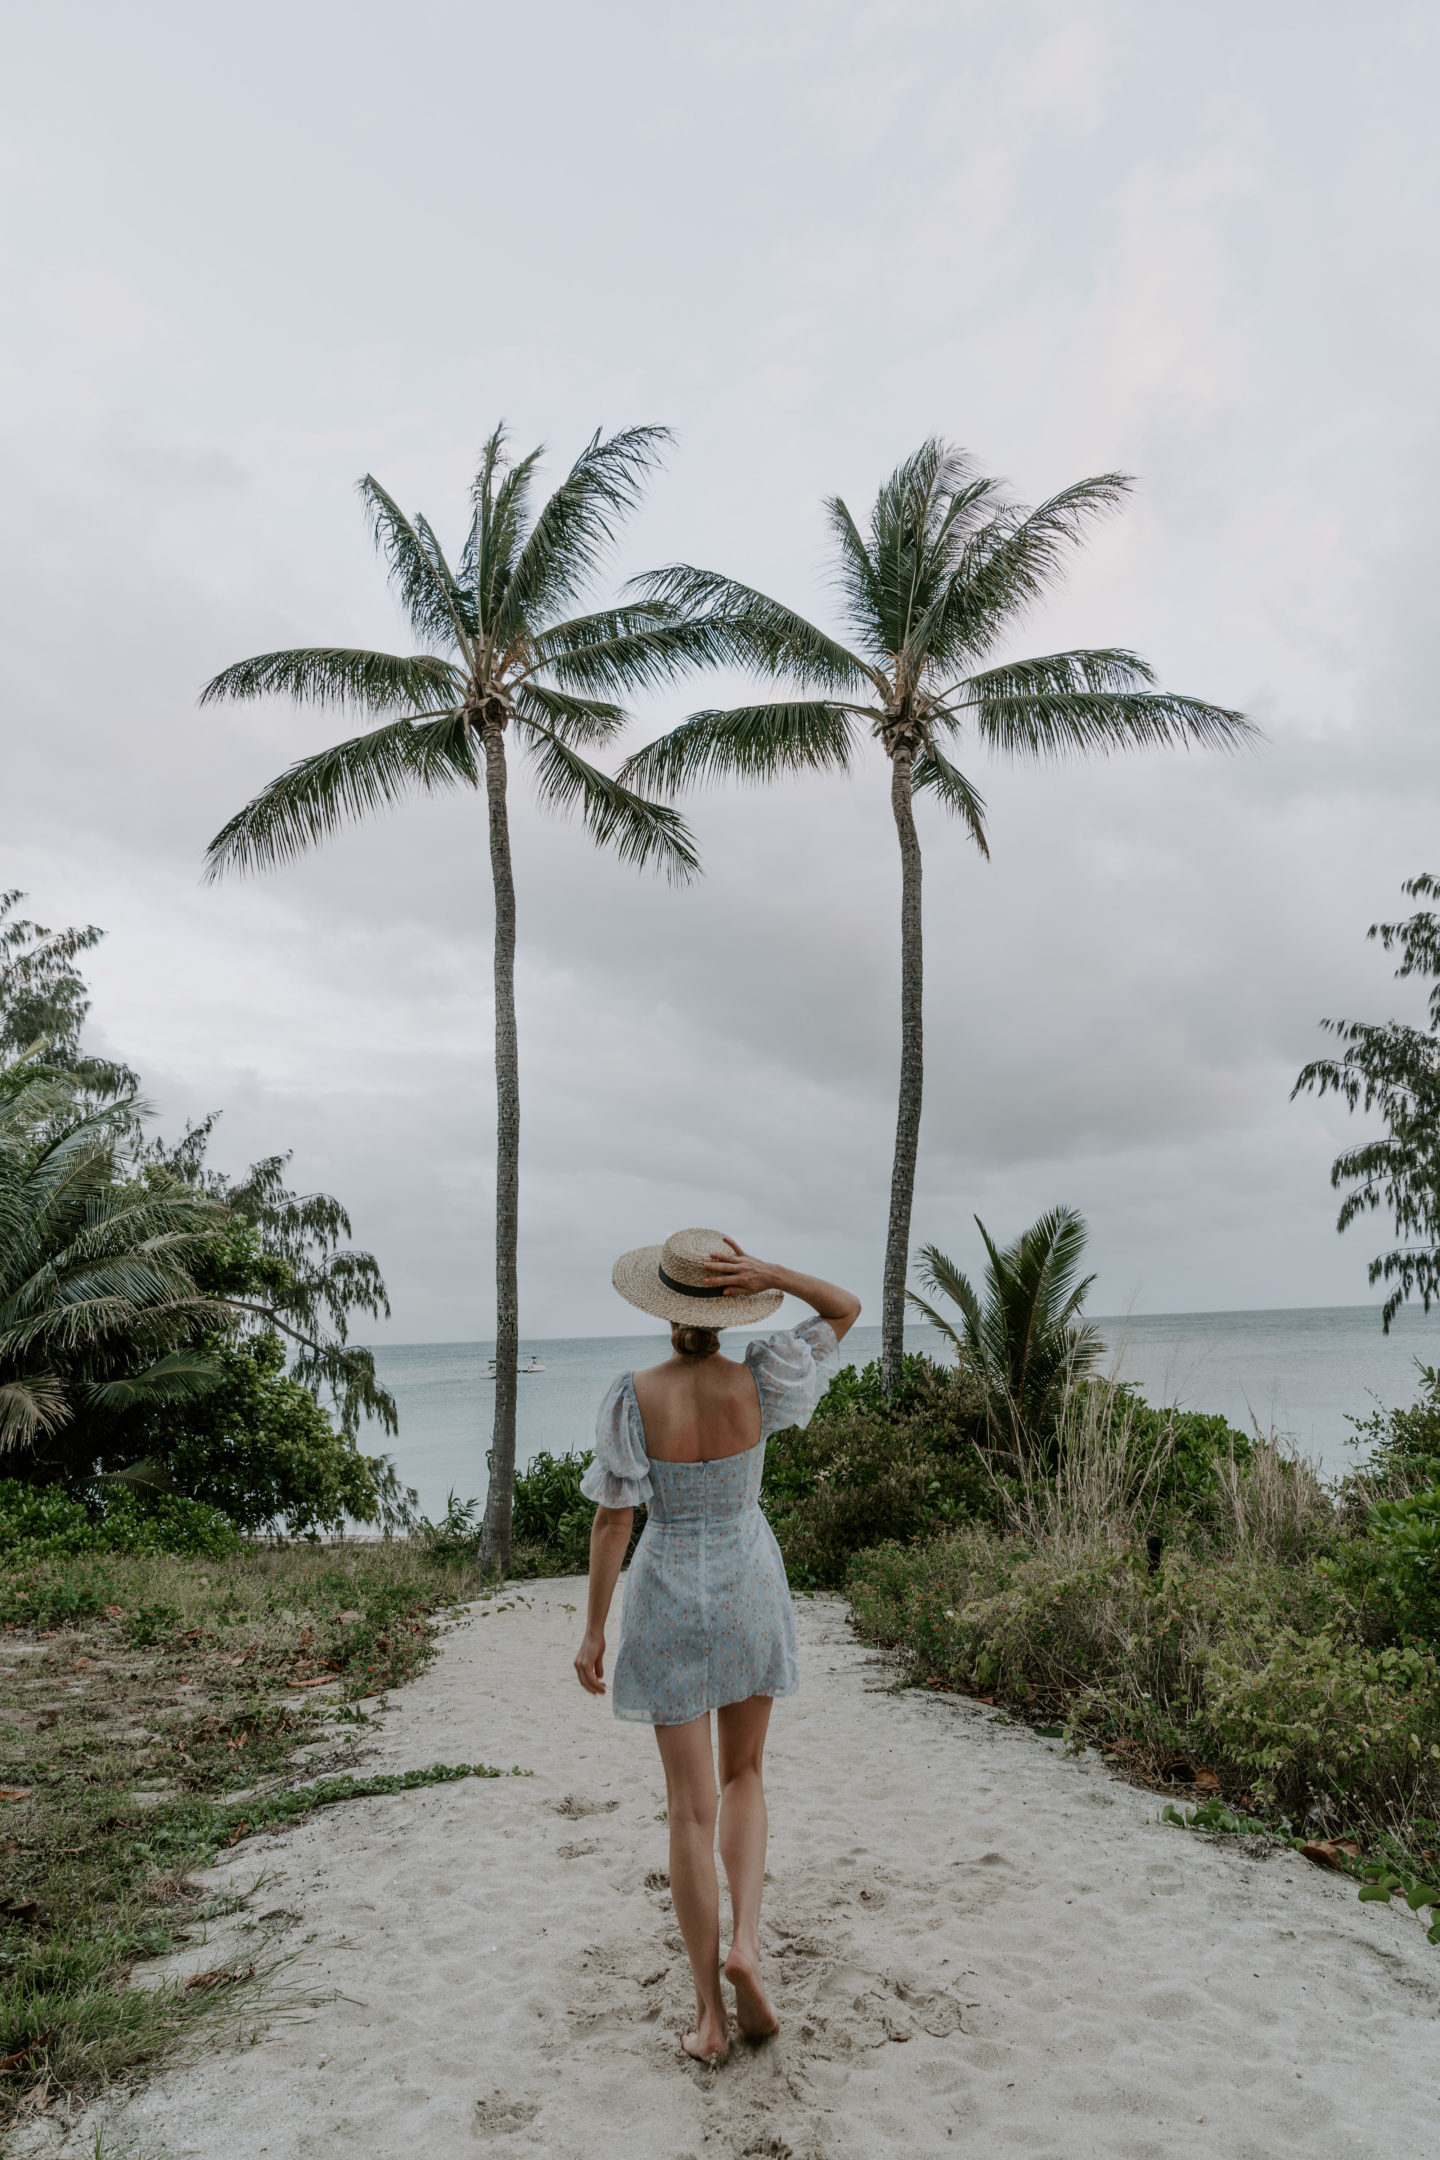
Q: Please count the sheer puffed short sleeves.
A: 2